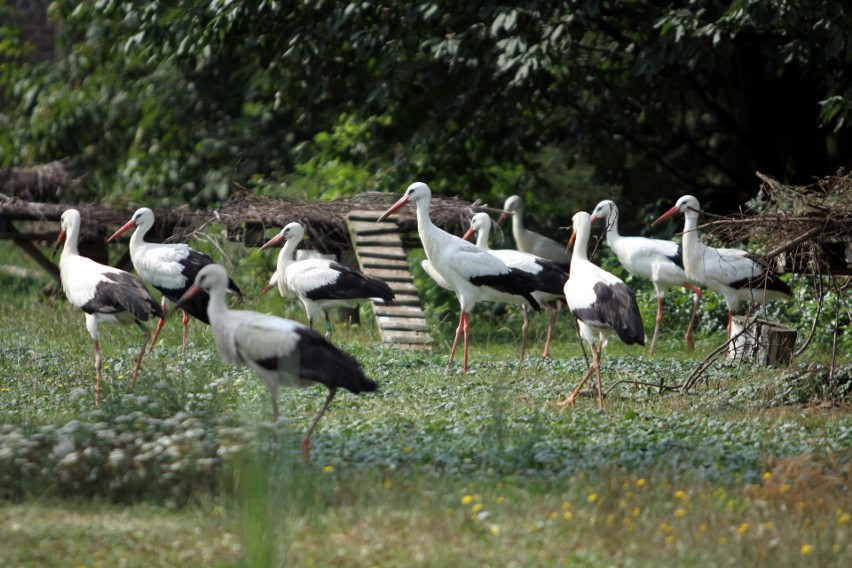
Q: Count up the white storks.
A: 11